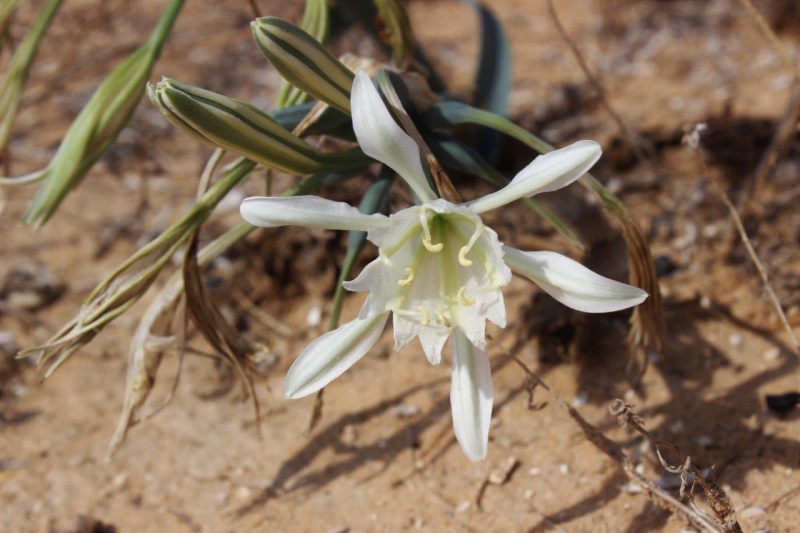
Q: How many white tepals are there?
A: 6